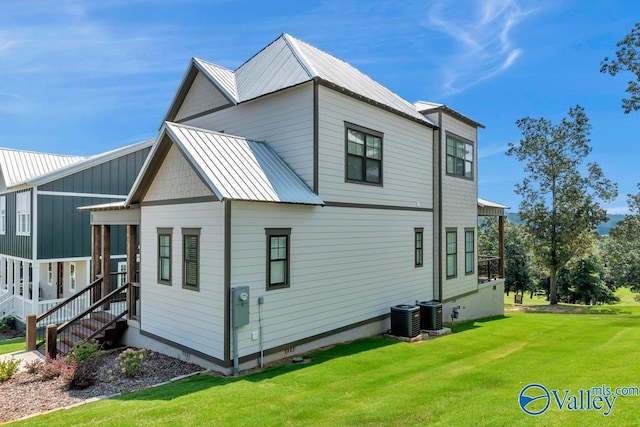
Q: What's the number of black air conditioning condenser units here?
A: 2